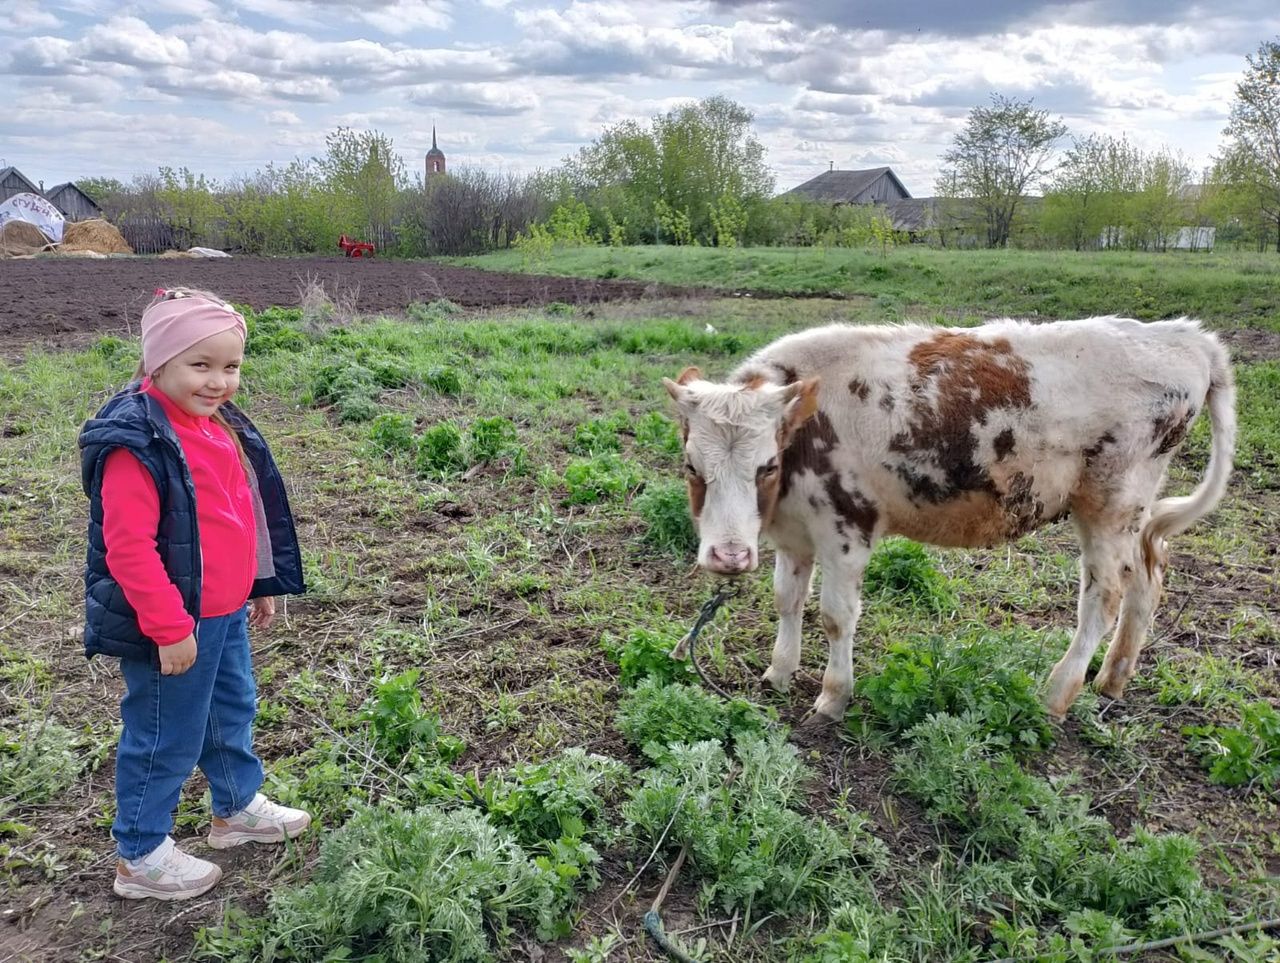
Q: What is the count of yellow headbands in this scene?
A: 0